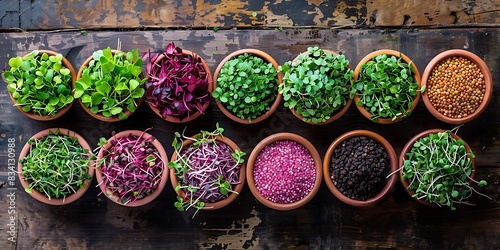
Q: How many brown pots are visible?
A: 13